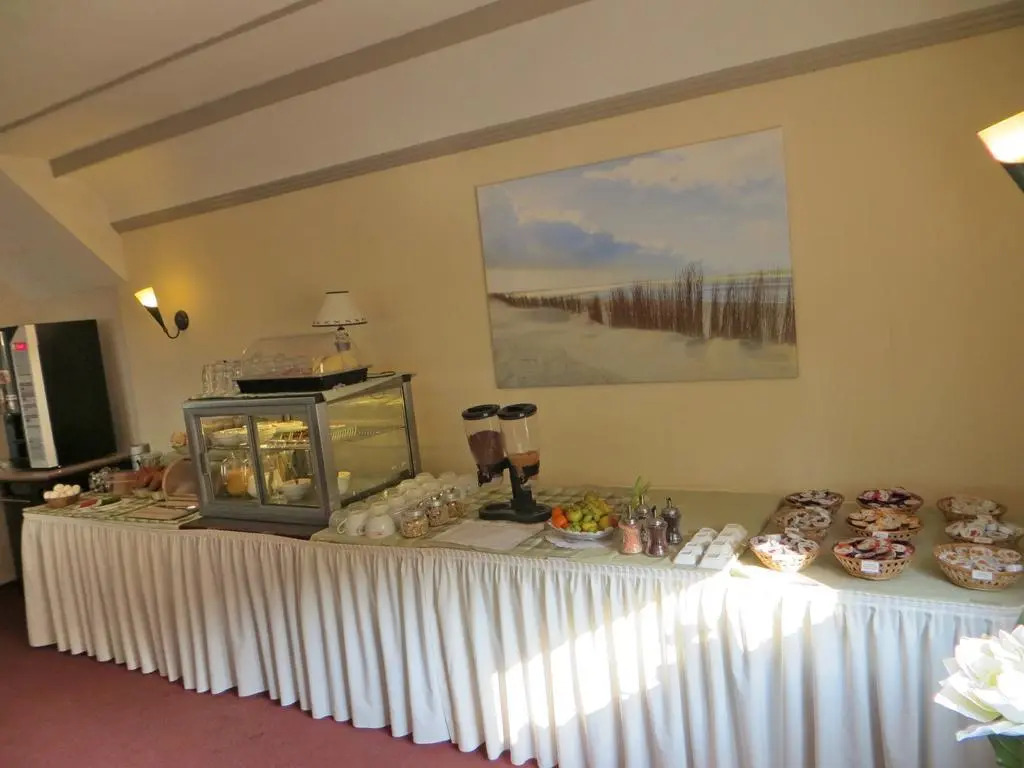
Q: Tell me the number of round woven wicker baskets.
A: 9